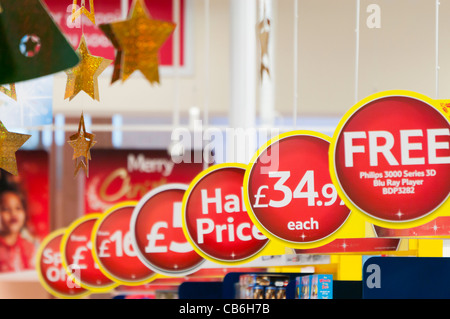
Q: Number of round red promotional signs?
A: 7